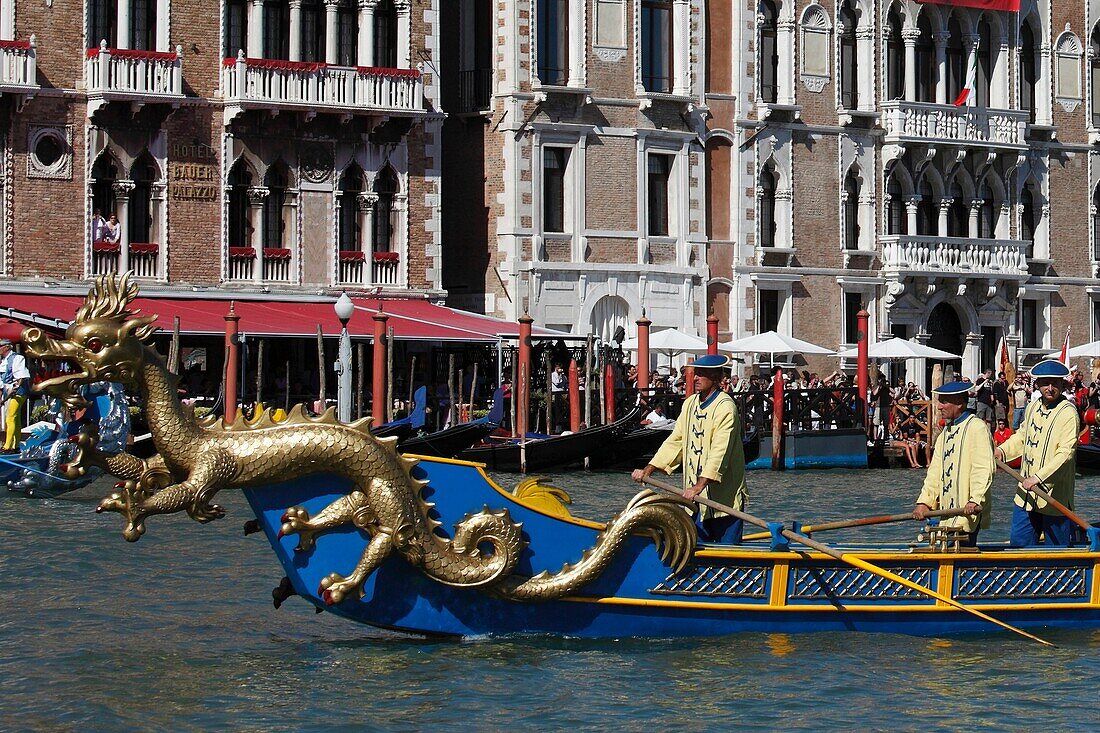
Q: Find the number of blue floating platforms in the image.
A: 1